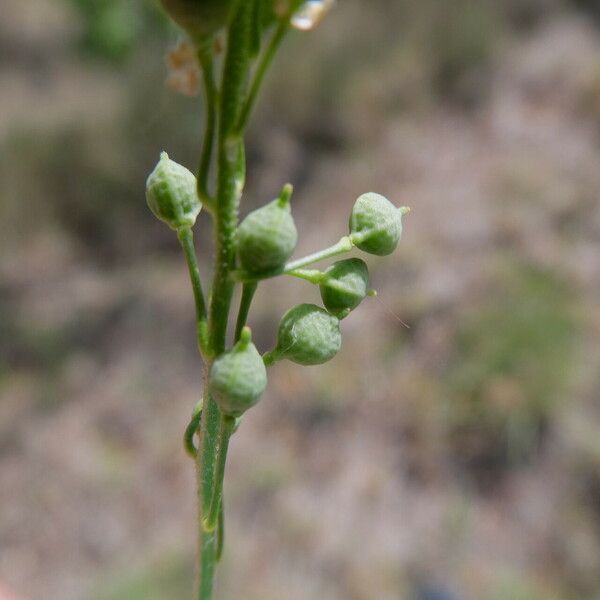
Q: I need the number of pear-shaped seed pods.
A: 6